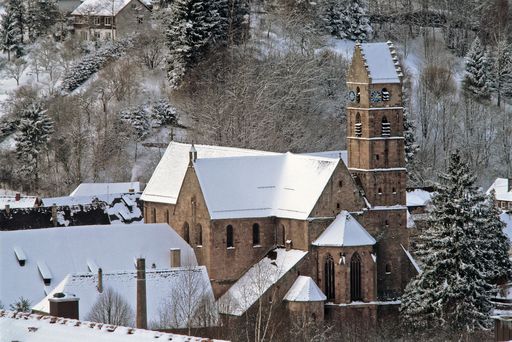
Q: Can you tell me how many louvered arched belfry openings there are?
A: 4